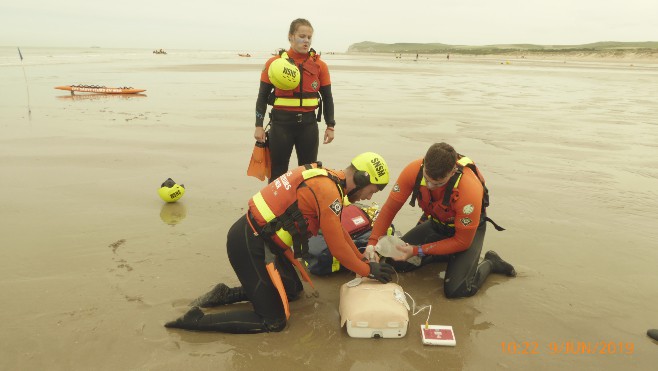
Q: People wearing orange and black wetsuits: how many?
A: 3